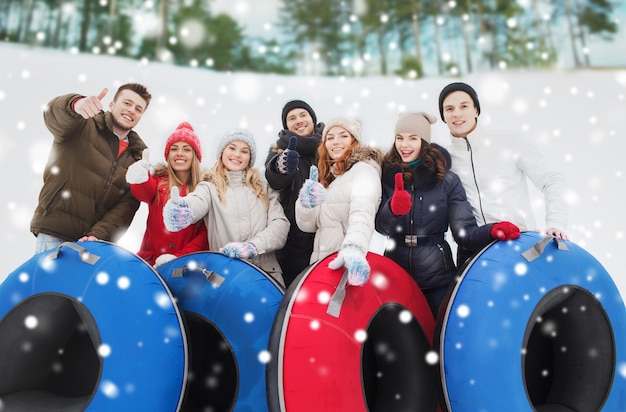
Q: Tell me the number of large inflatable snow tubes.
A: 4